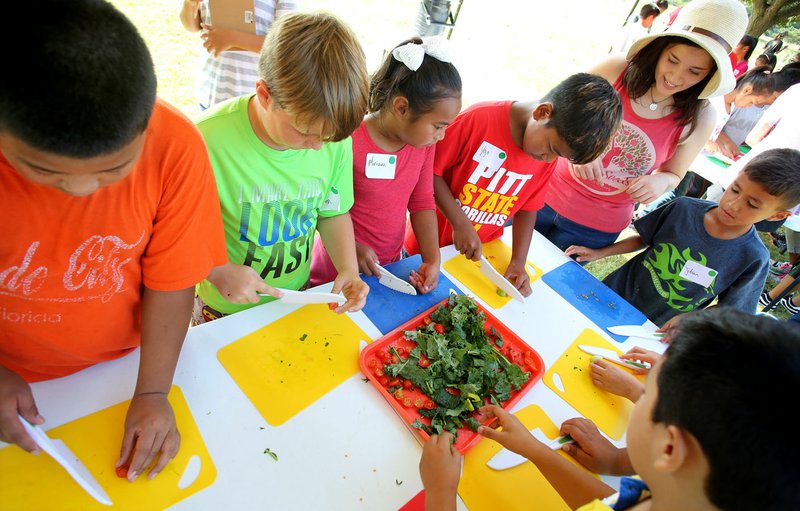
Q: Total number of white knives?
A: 7